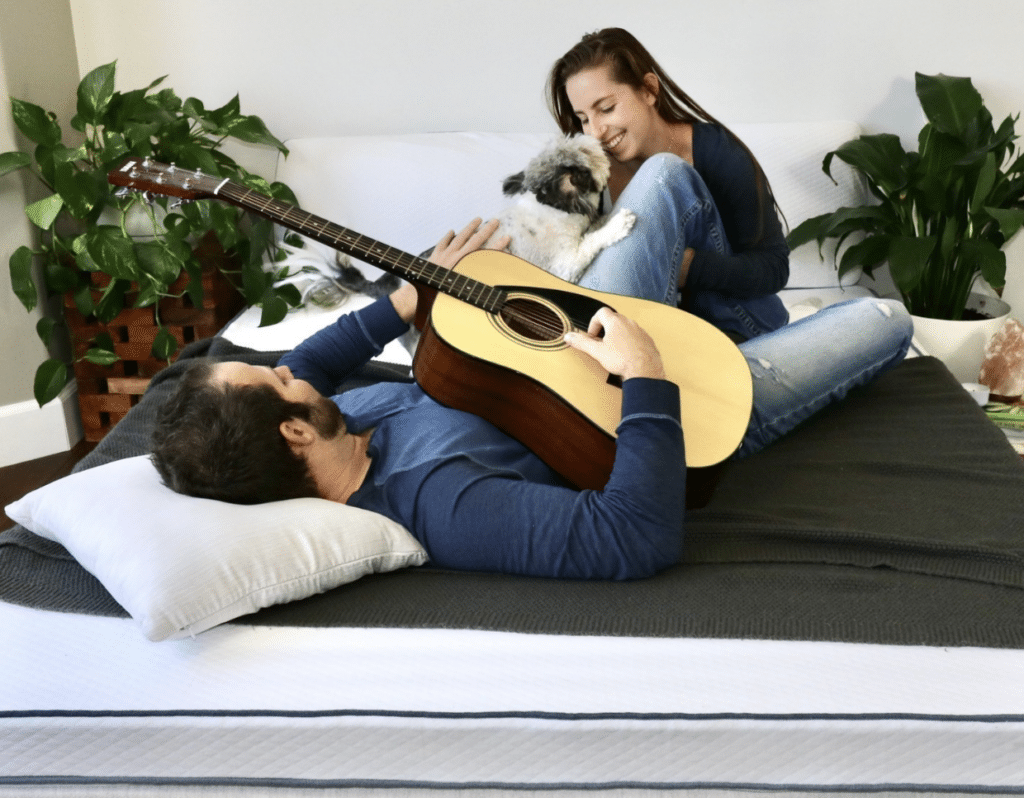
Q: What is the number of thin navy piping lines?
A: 2